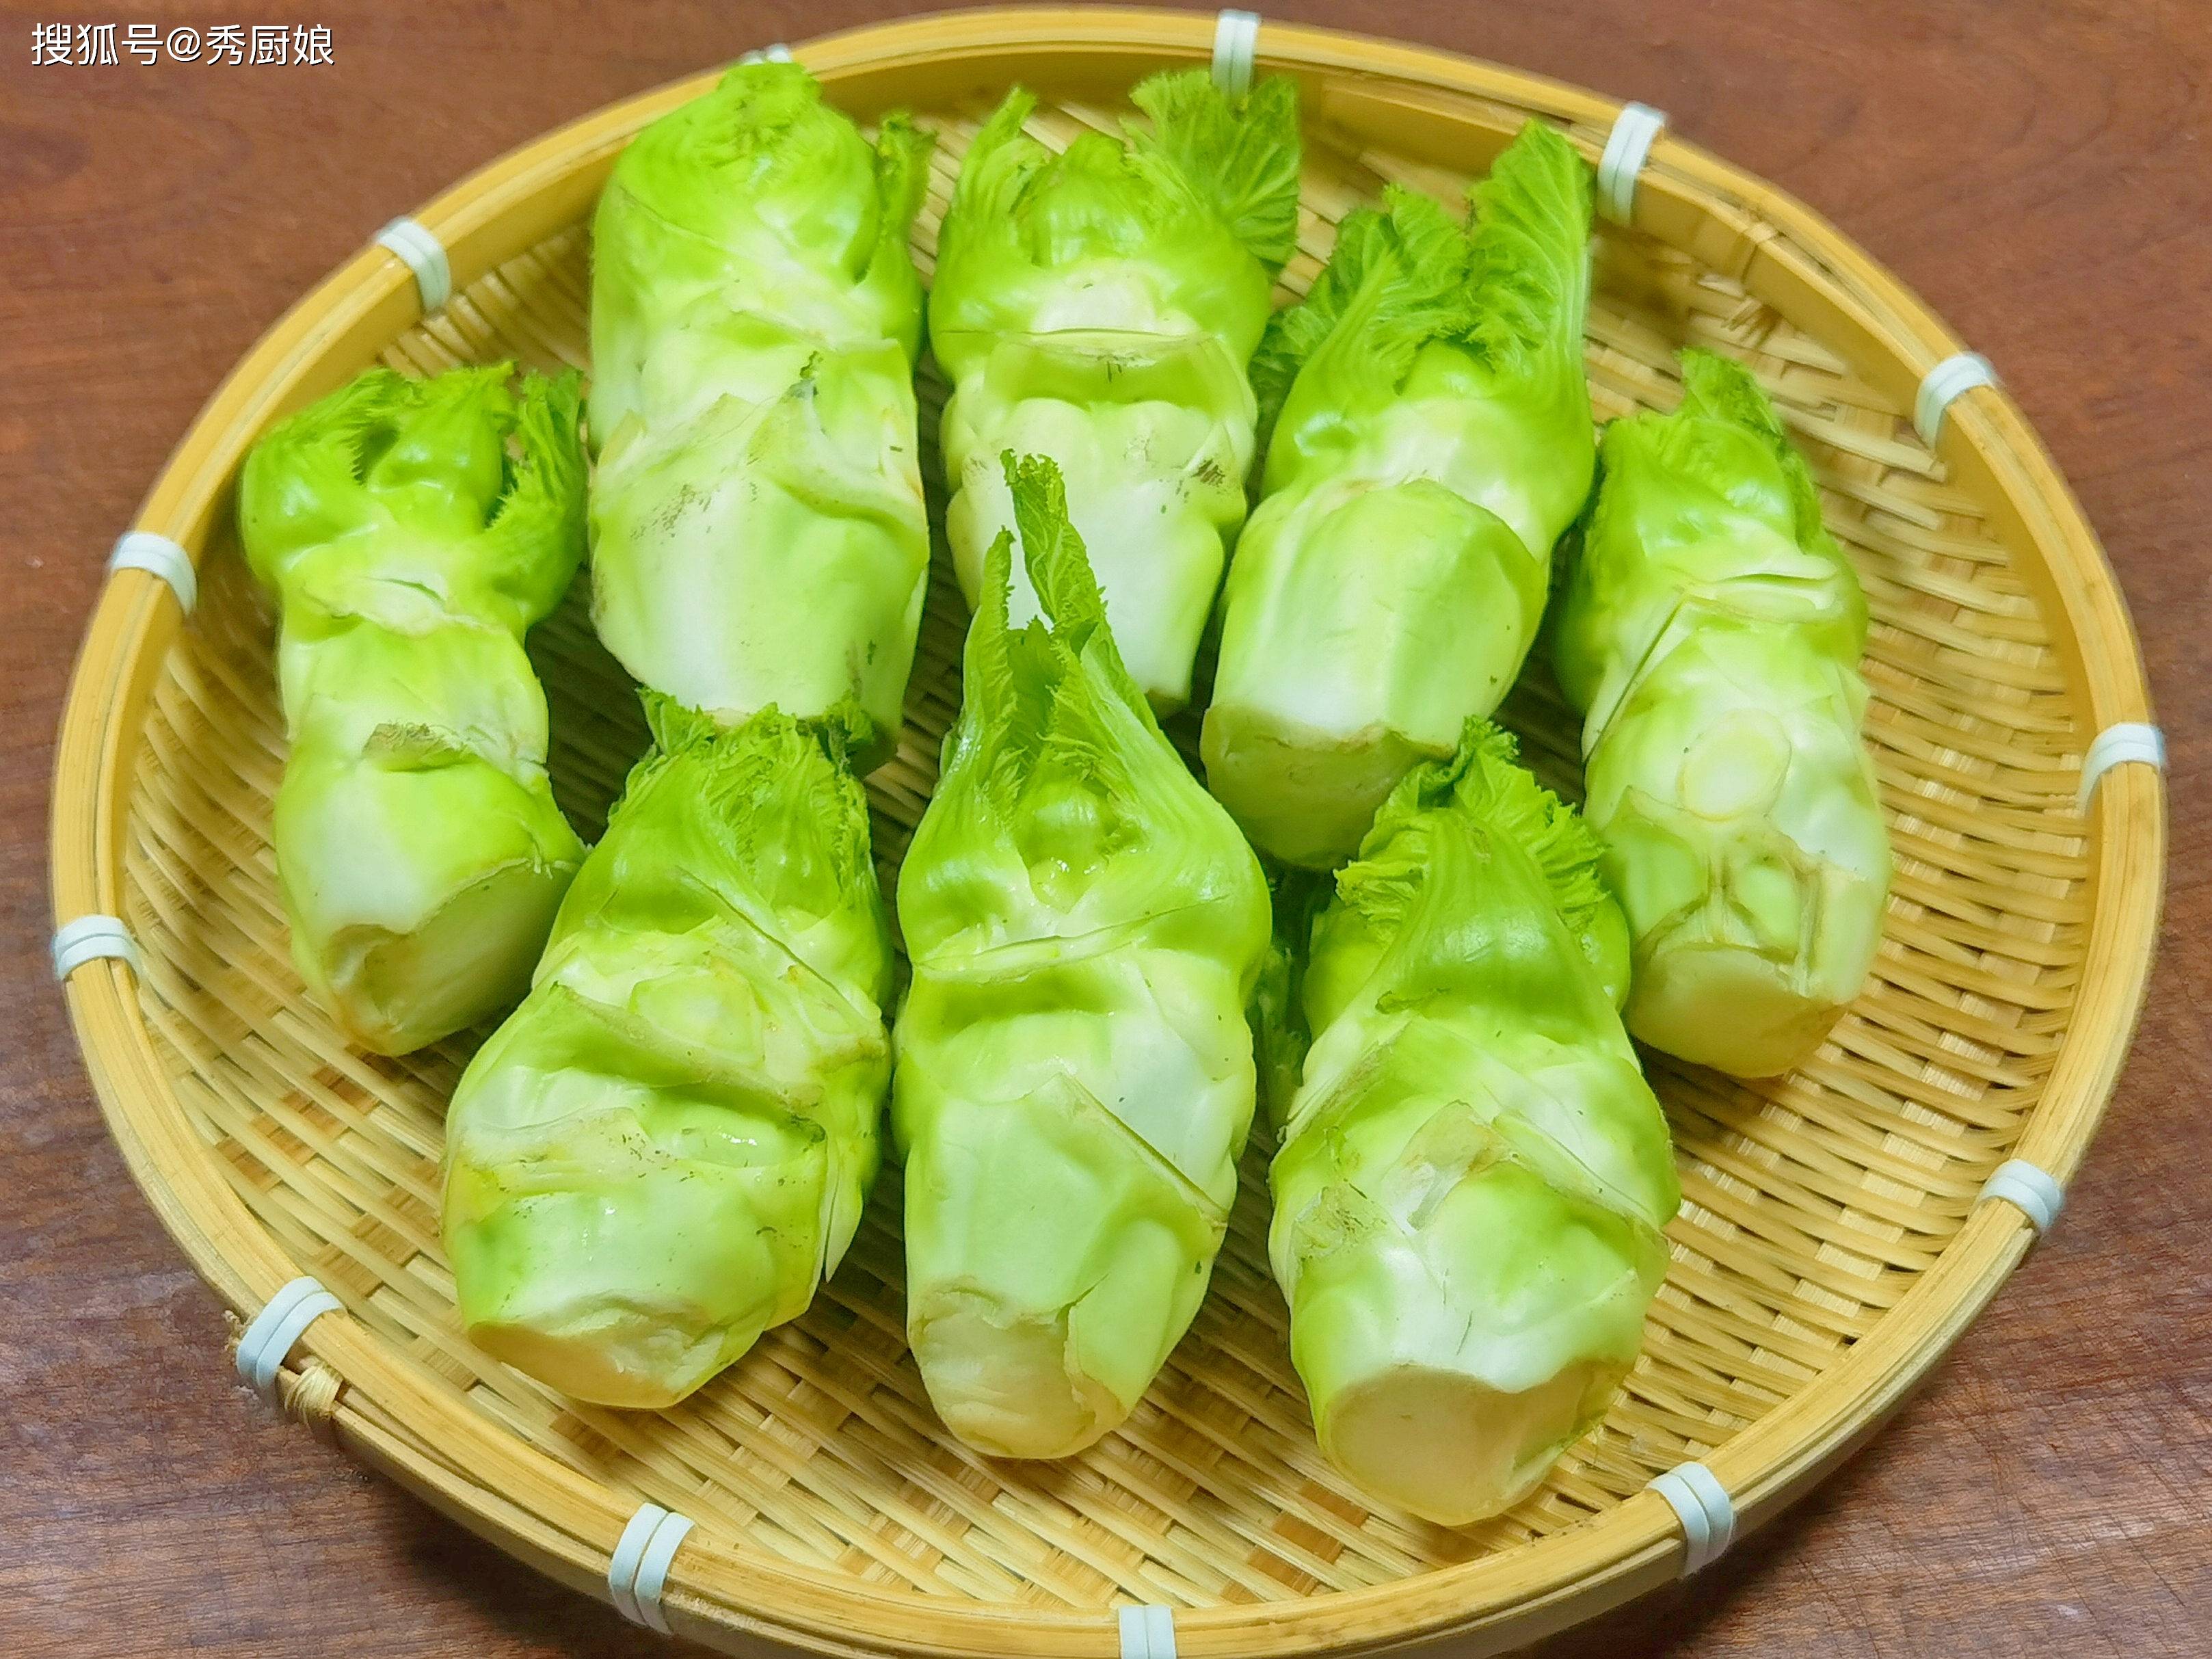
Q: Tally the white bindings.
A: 13